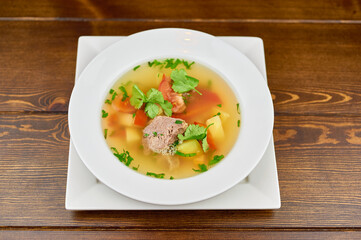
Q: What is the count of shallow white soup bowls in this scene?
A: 1